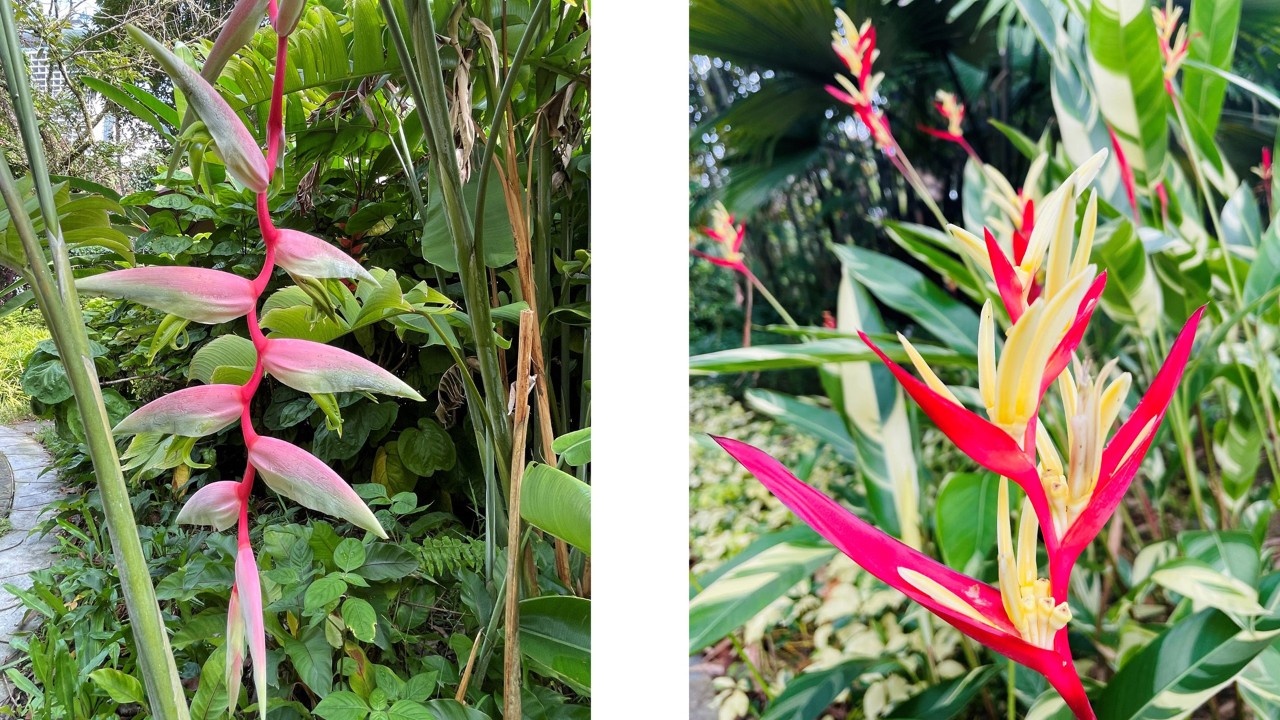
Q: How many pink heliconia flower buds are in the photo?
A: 11